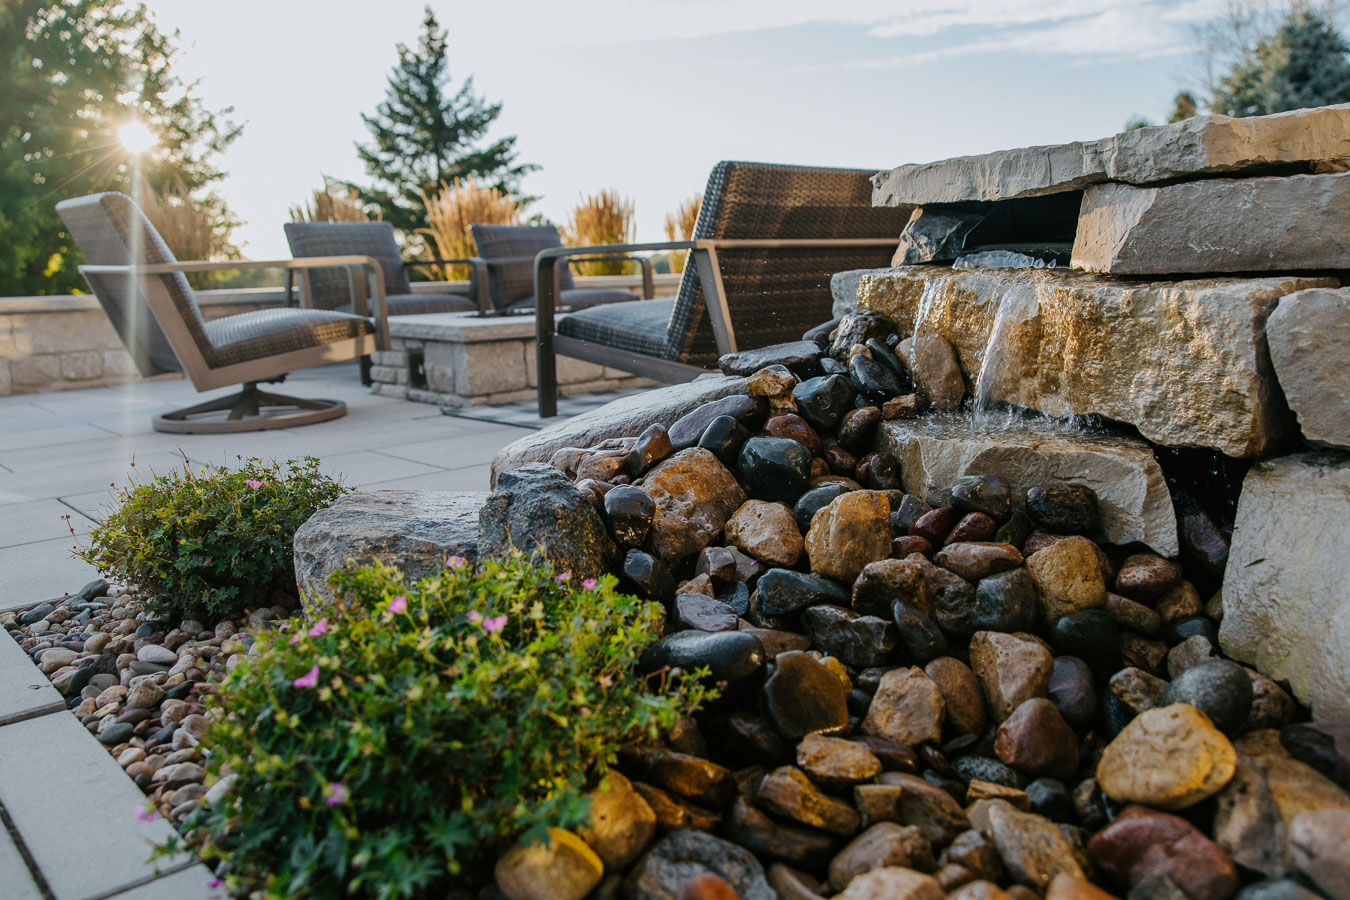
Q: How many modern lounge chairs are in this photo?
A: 4